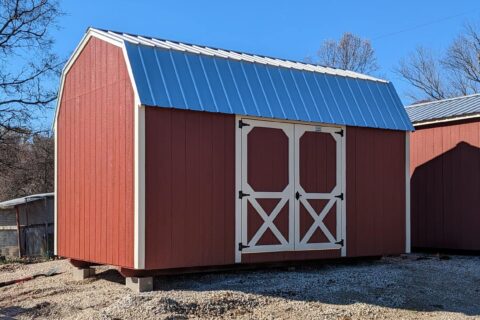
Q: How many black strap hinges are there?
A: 6